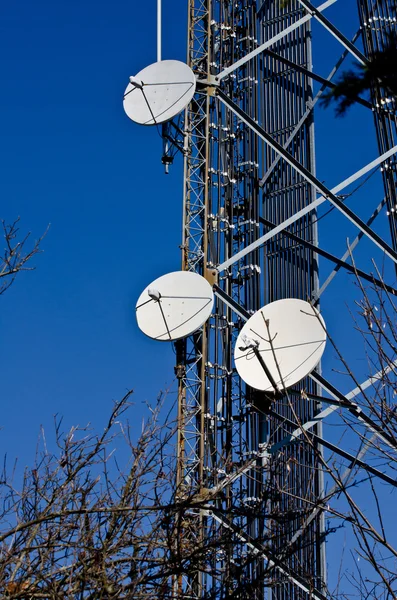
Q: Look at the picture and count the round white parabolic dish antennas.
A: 3